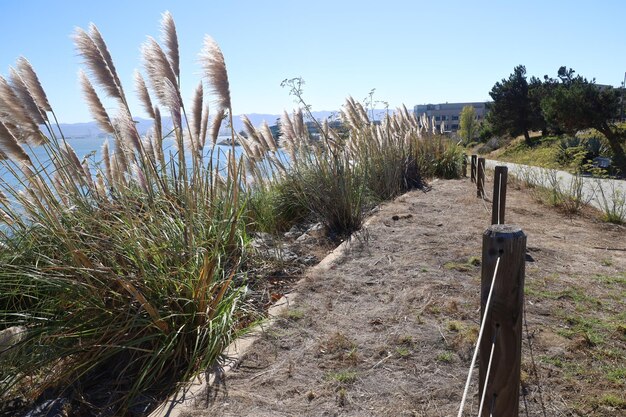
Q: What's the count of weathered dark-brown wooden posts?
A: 5